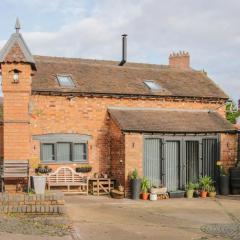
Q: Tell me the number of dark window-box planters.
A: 2